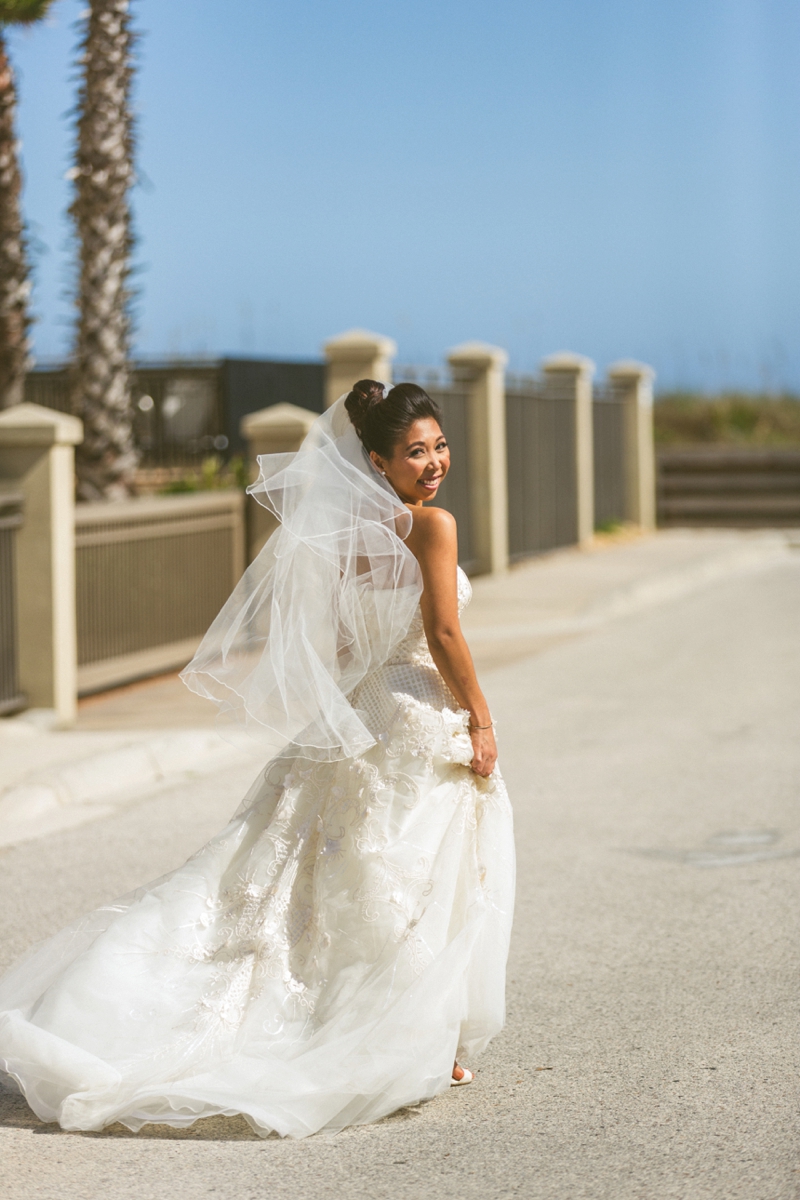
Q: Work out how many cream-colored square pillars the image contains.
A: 6